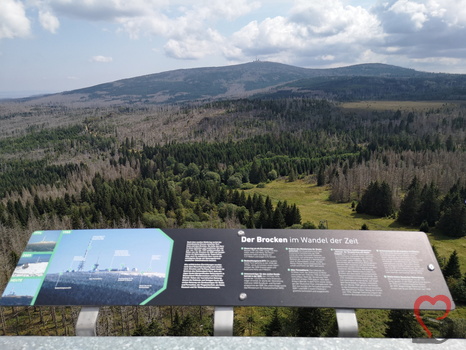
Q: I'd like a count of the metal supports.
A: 3